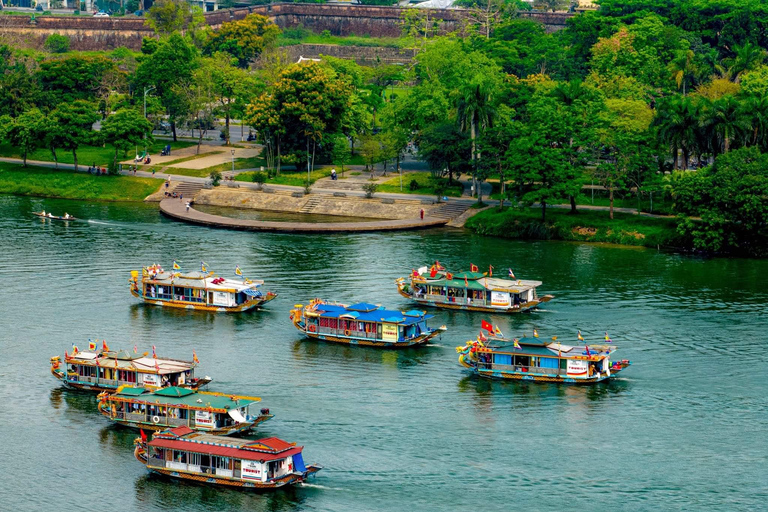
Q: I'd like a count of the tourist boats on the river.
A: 7